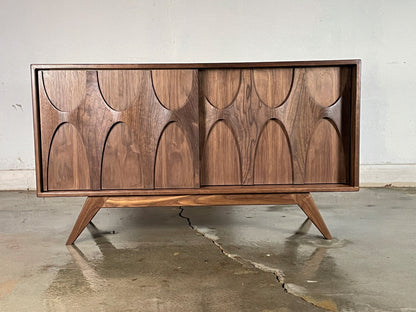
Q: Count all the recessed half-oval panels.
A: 12